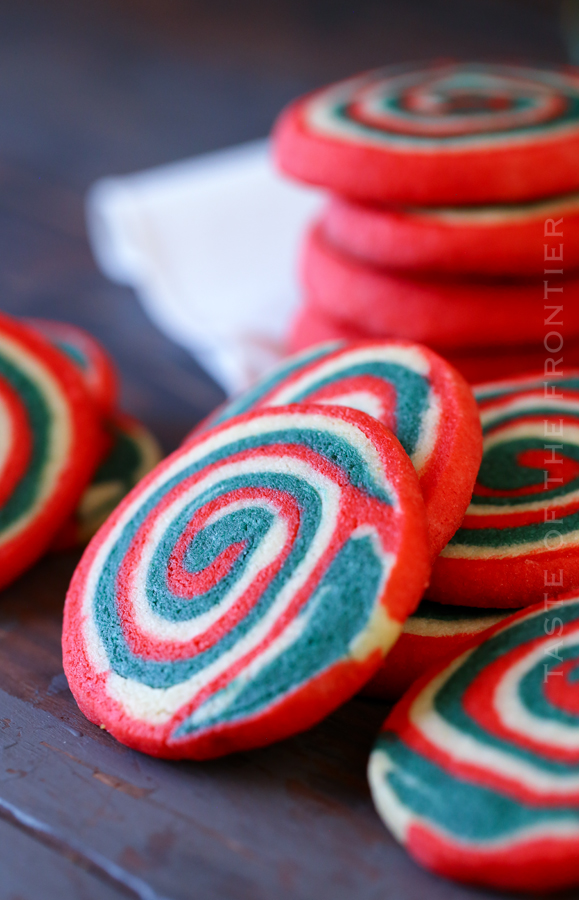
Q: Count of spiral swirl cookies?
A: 12